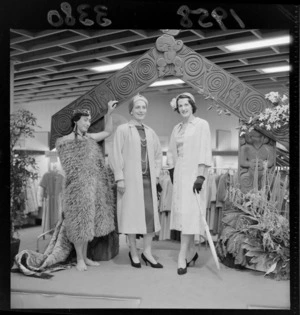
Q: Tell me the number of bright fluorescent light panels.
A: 4